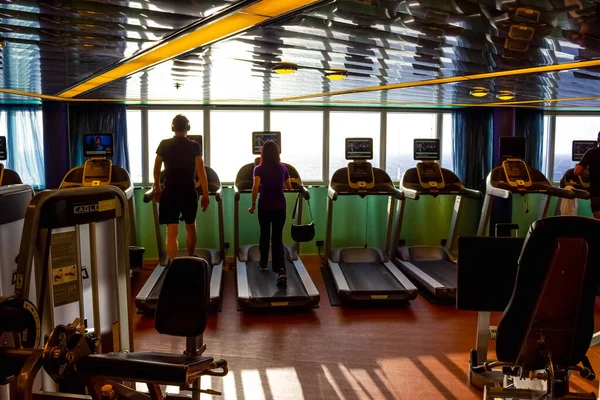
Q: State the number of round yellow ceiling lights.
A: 4